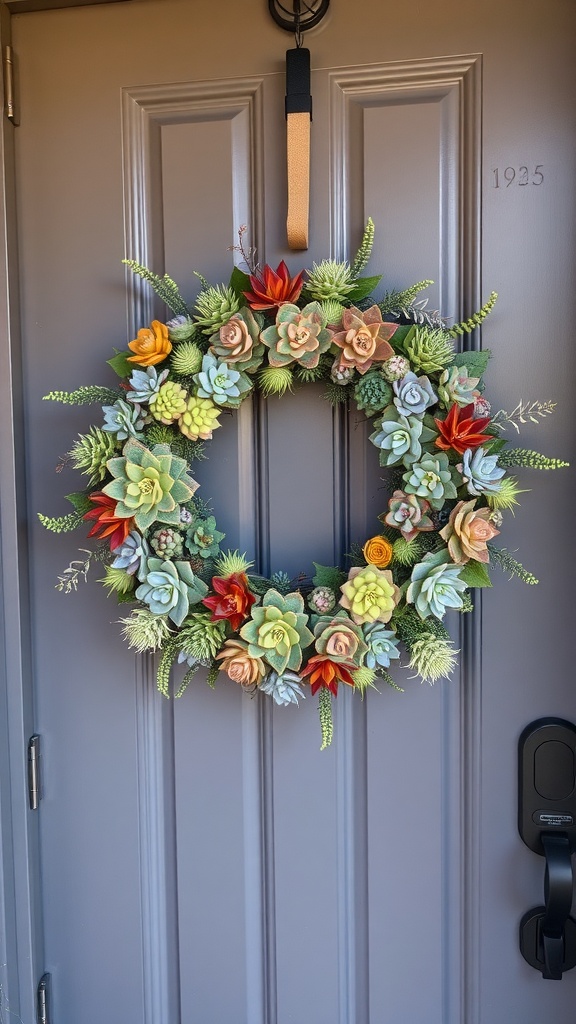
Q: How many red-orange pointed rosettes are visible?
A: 5